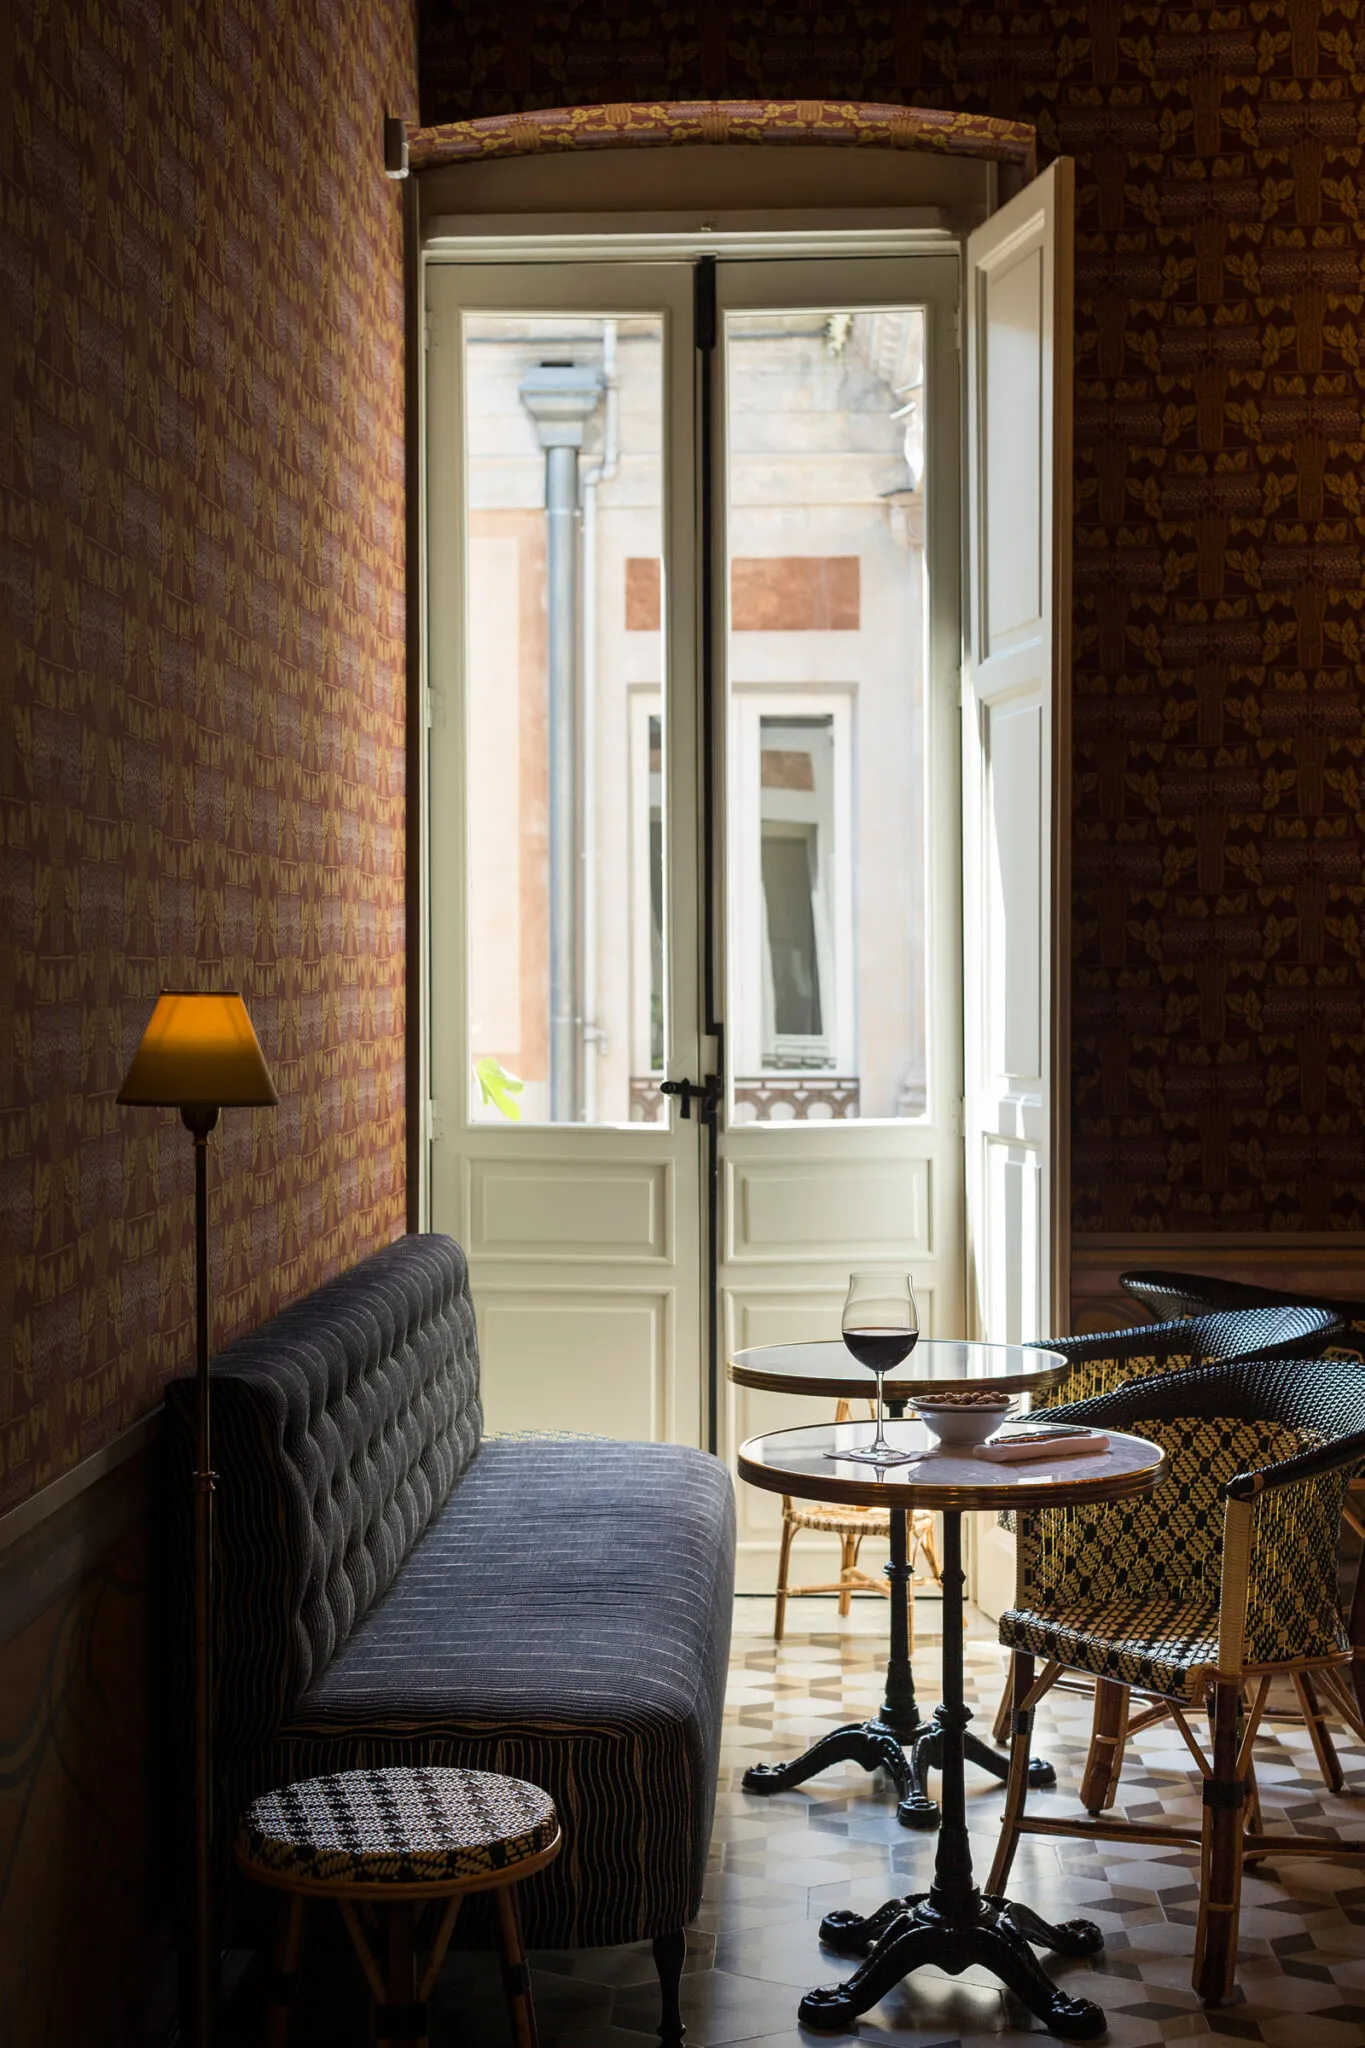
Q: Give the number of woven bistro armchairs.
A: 3